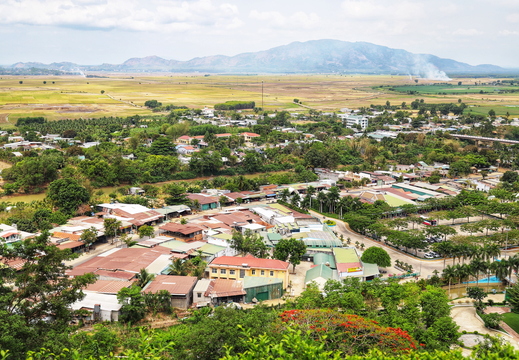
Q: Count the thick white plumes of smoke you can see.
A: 1